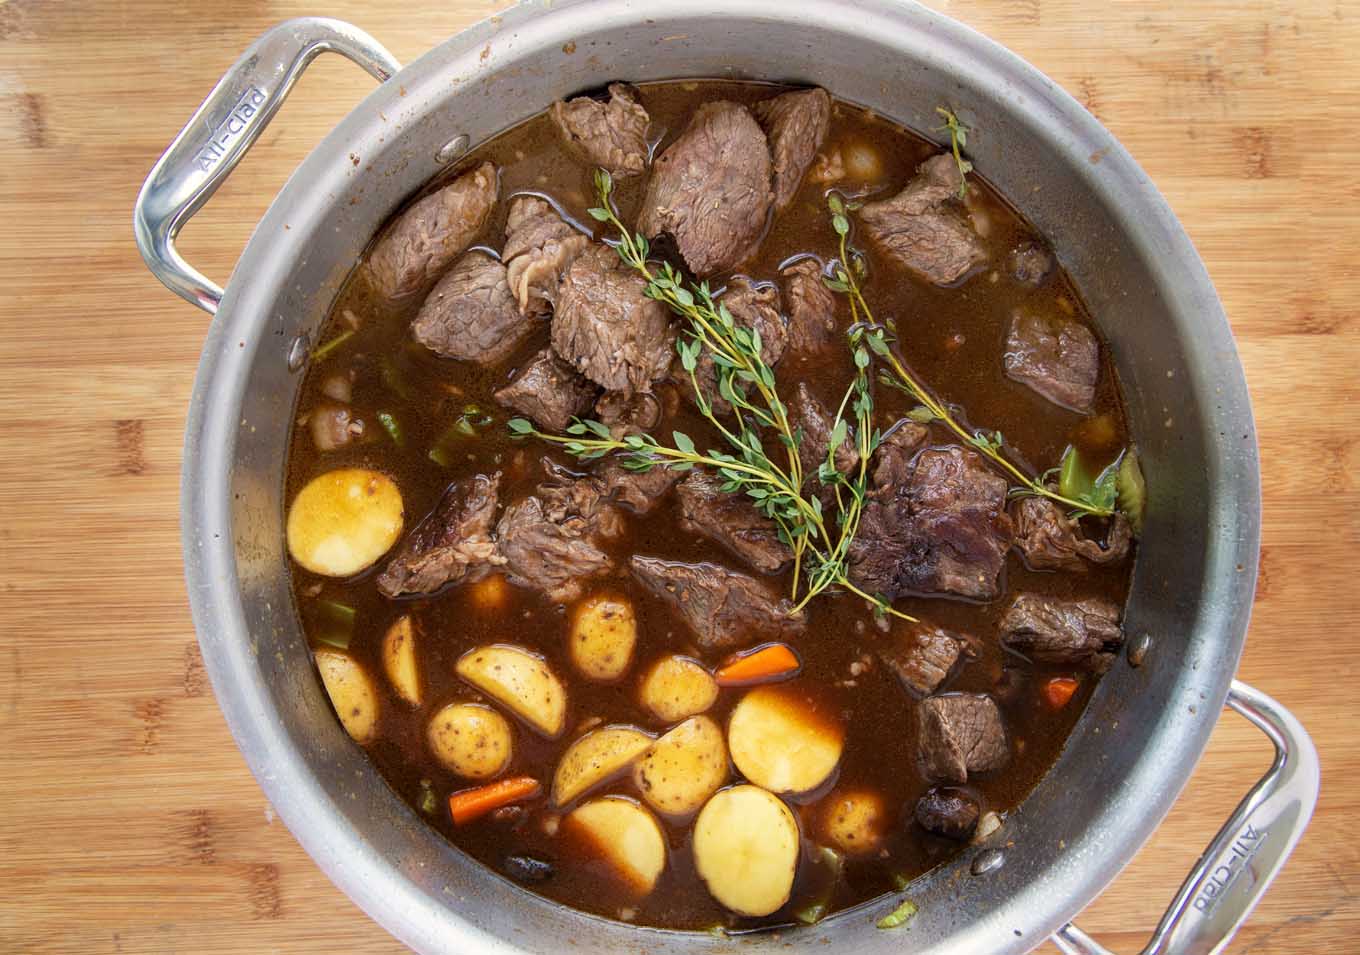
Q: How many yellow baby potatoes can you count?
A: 13